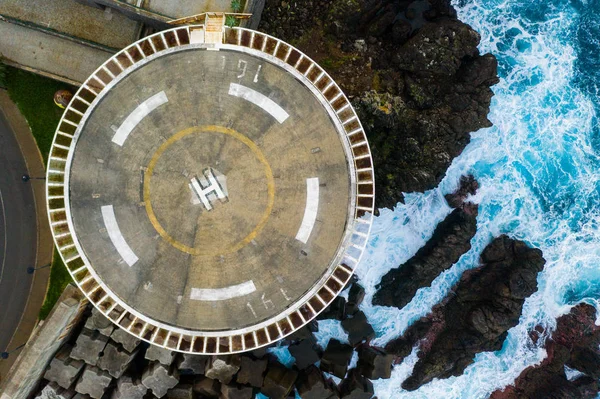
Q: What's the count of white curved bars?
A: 5